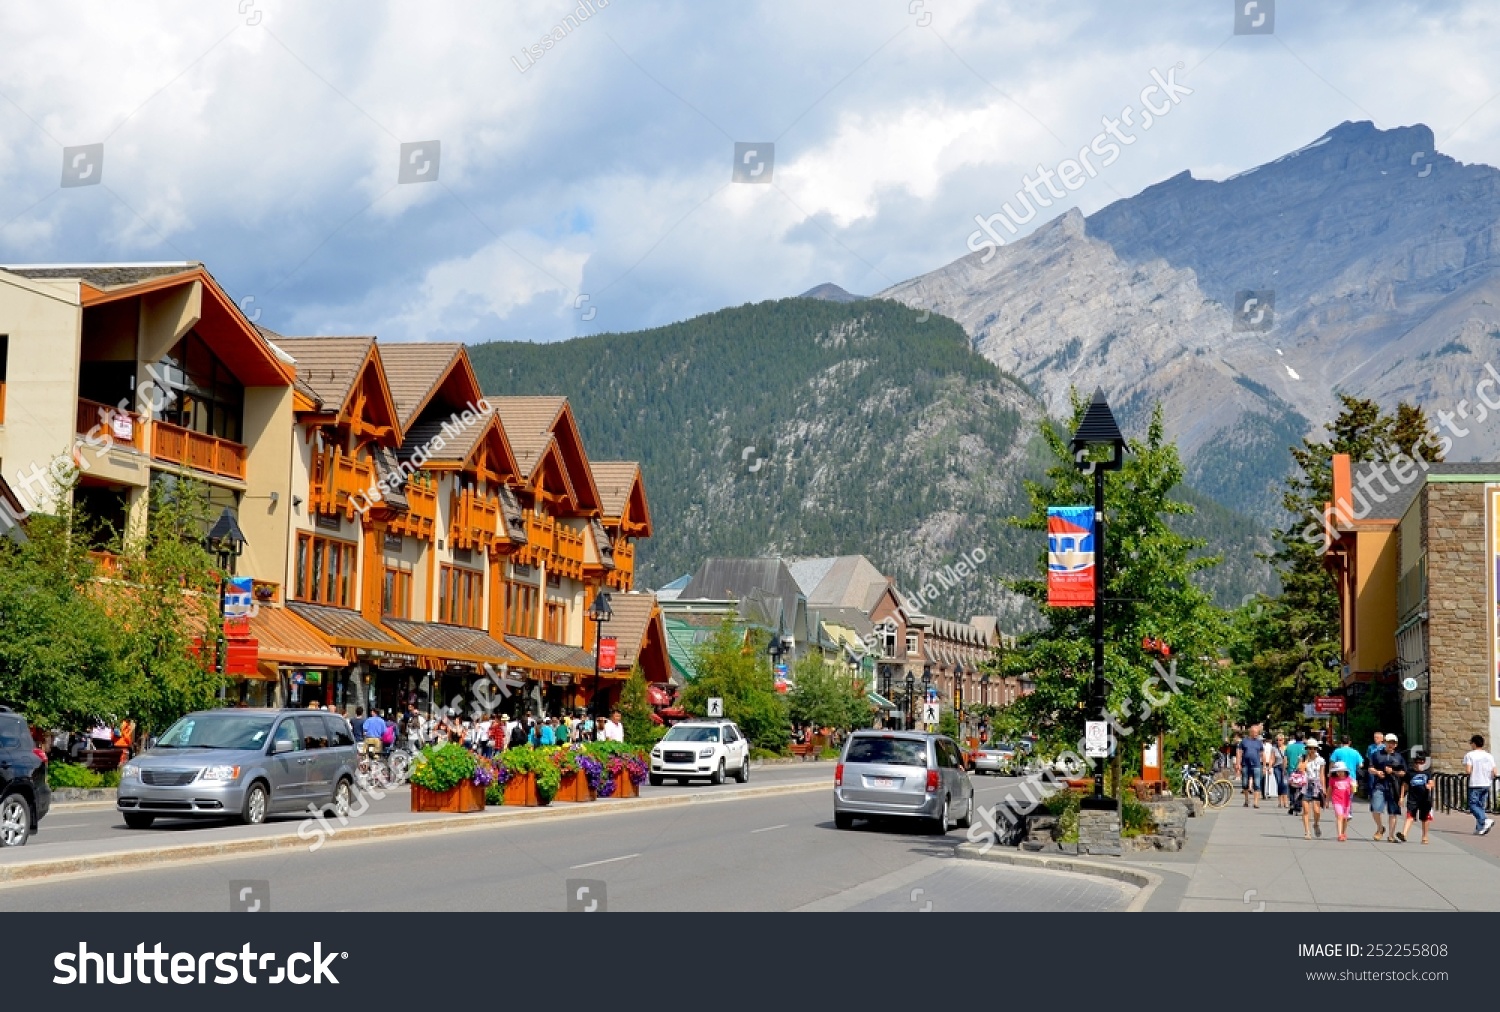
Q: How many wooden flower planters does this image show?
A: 4